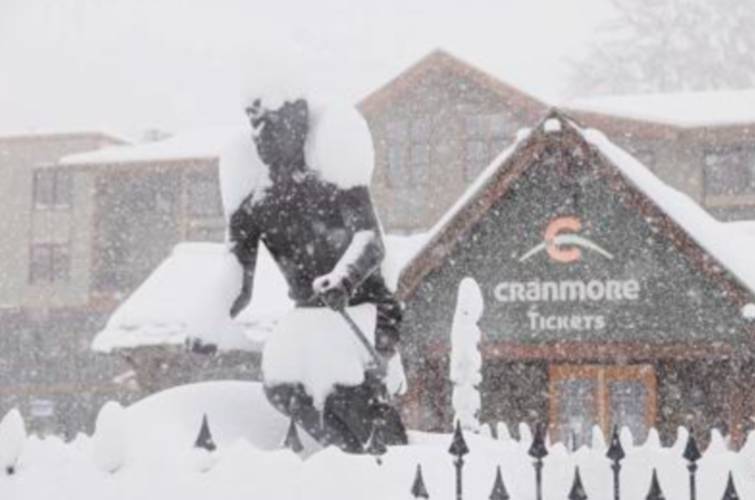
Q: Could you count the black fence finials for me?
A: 12